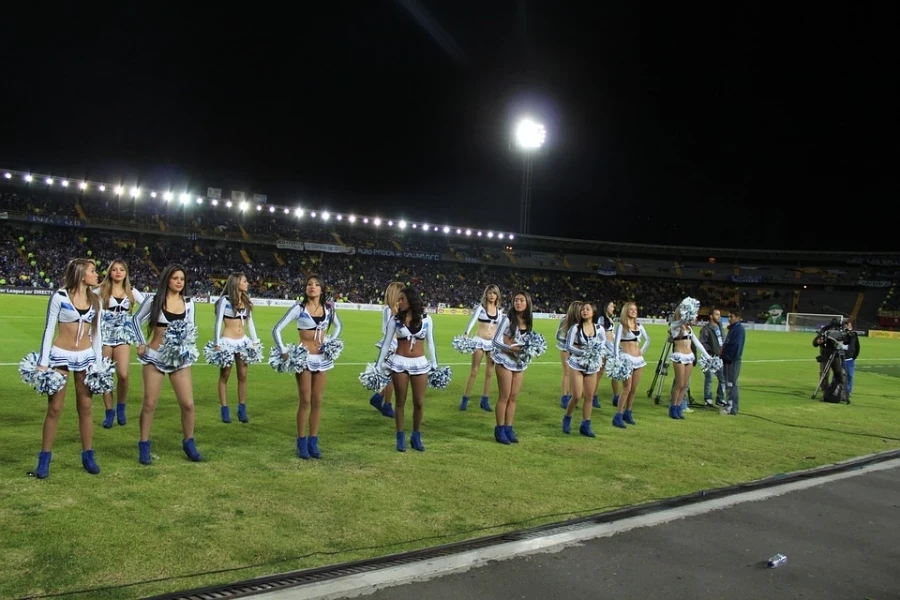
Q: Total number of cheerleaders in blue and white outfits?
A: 14